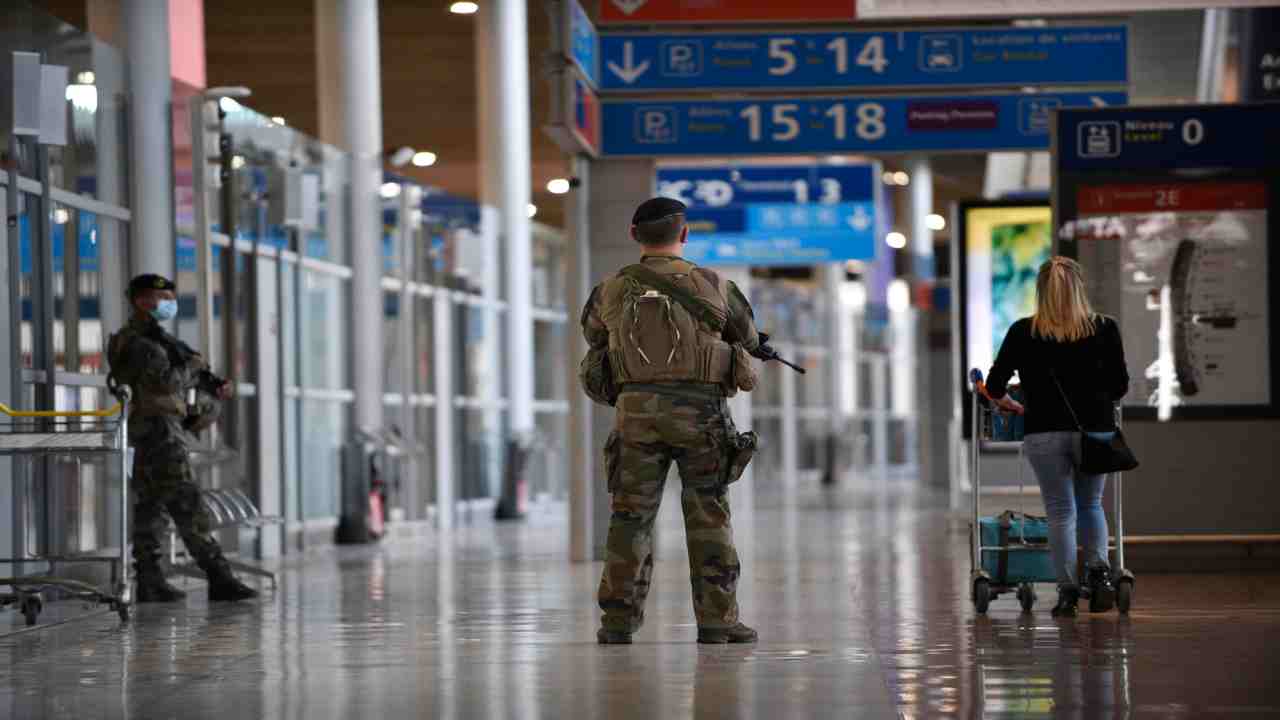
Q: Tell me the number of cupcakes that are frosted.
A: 0